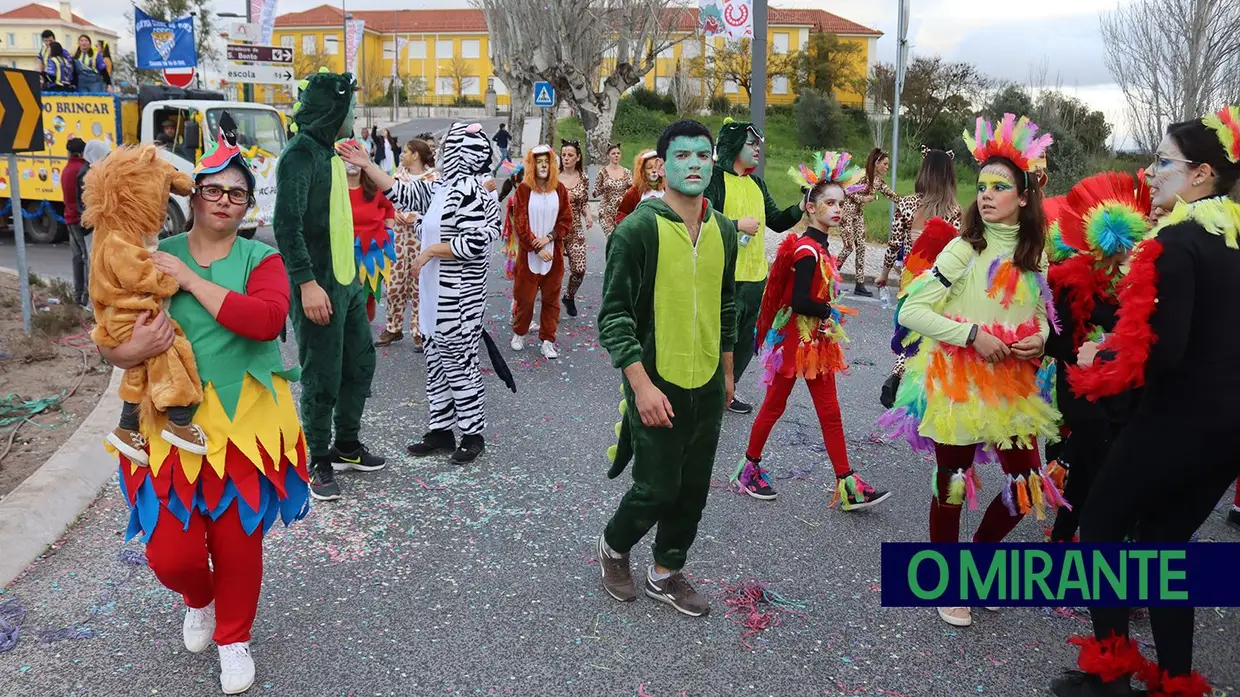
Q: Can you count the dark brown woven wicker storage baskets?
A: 0